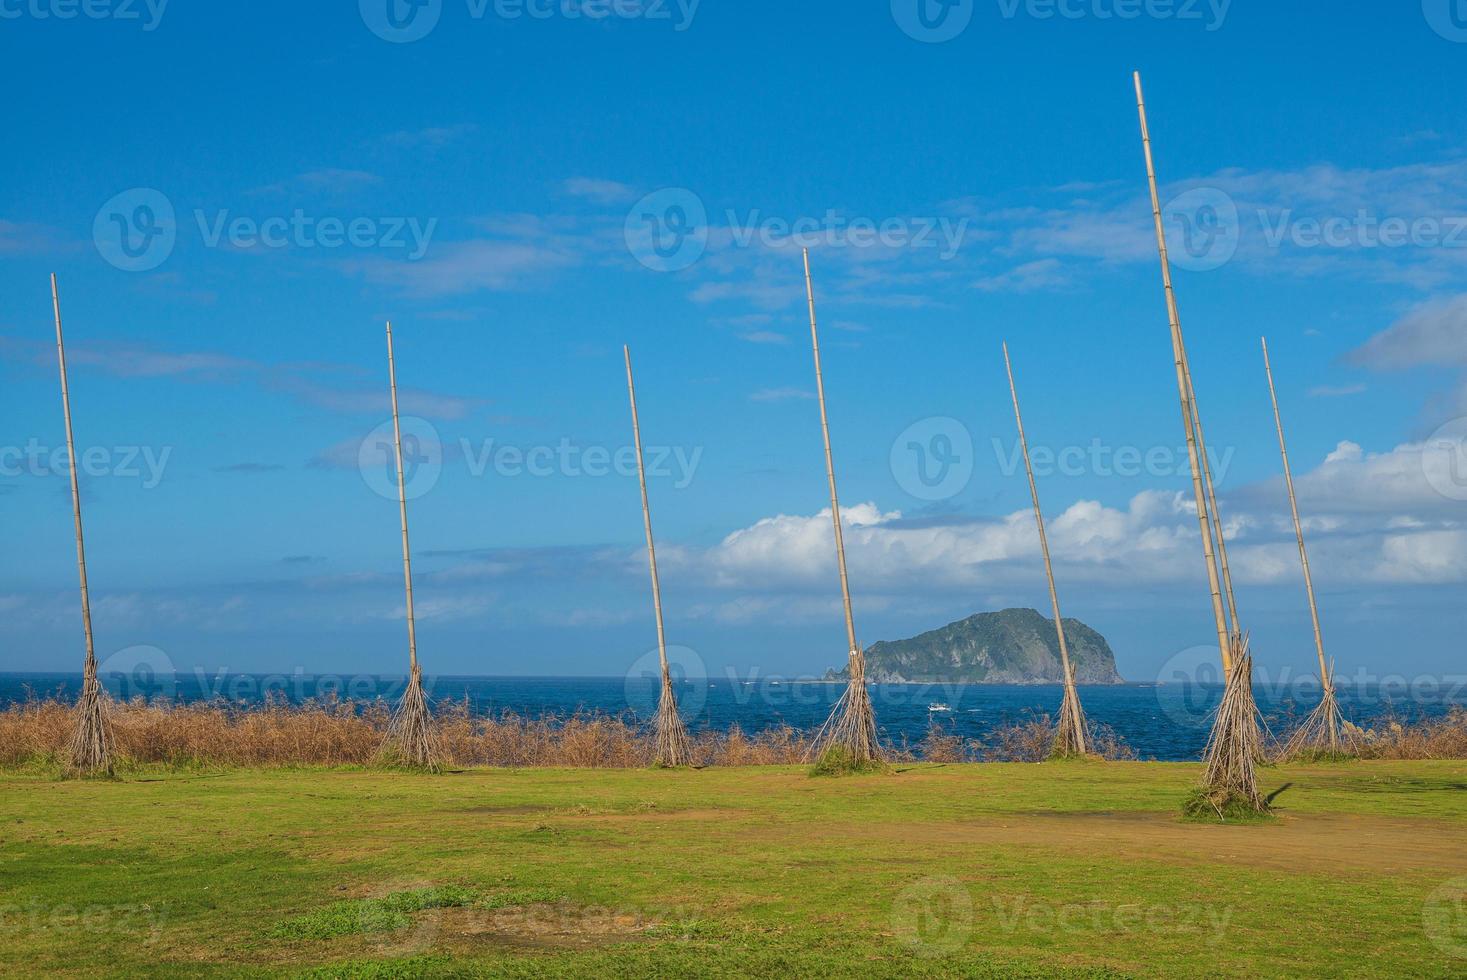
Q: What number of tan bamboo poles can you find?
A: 8